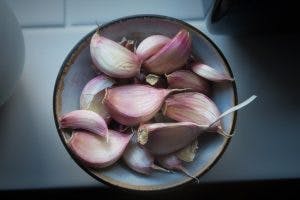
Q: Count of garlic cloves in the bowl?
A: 13